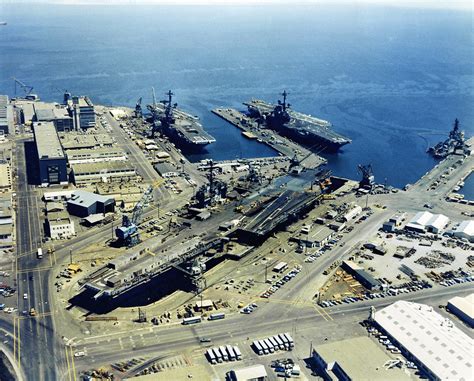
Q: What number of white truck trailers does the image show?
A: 12